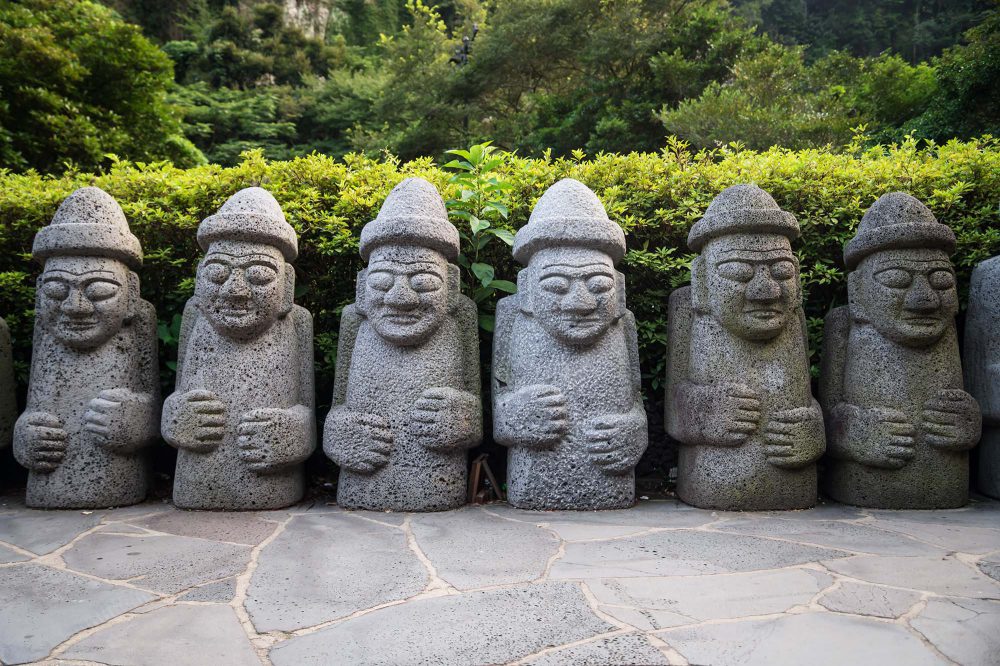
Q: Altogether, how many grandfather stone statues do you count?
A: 6